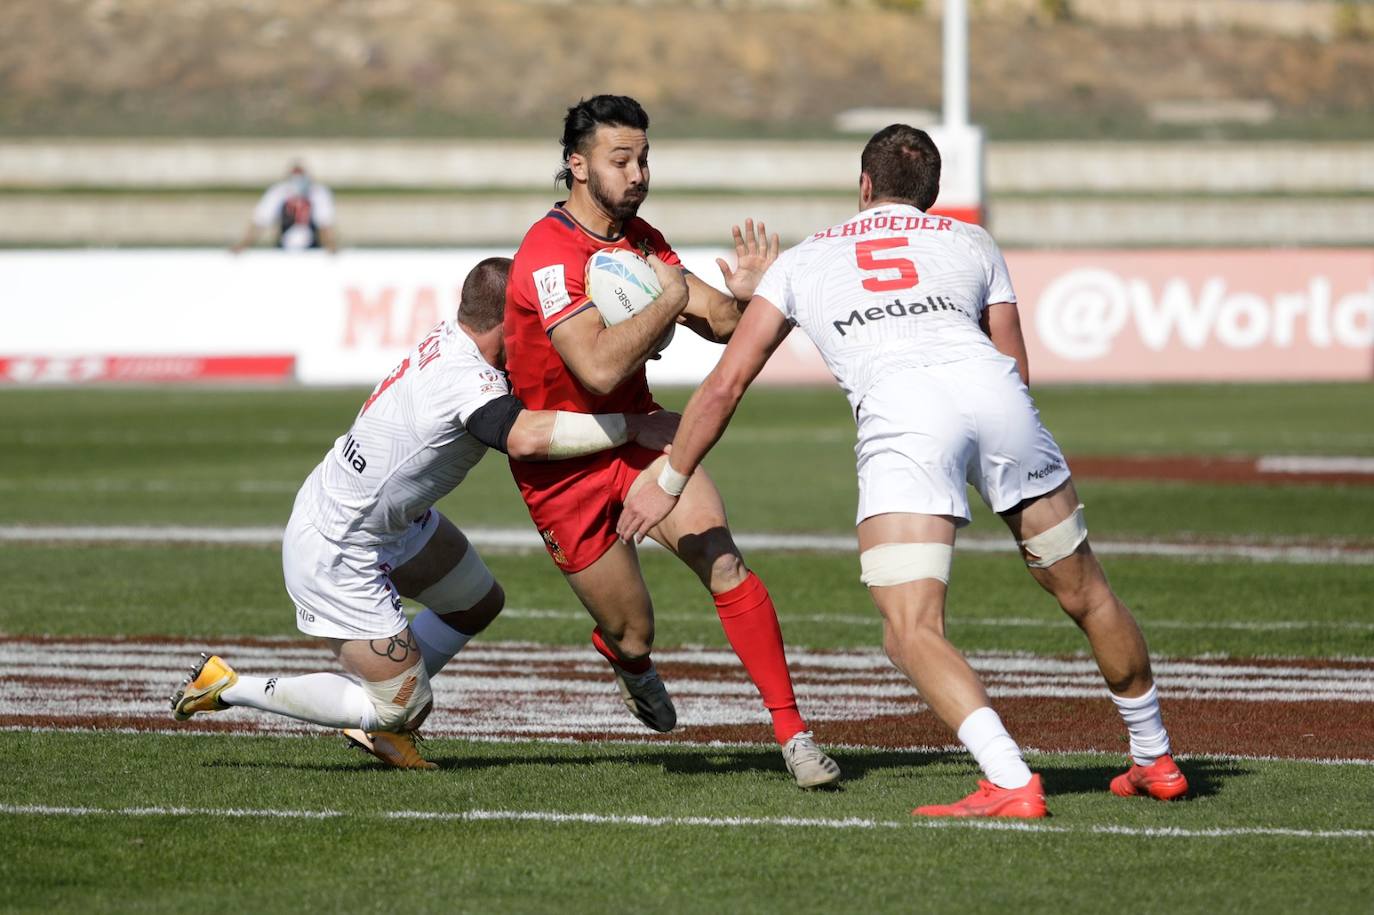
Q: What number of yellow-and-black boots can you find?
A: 2